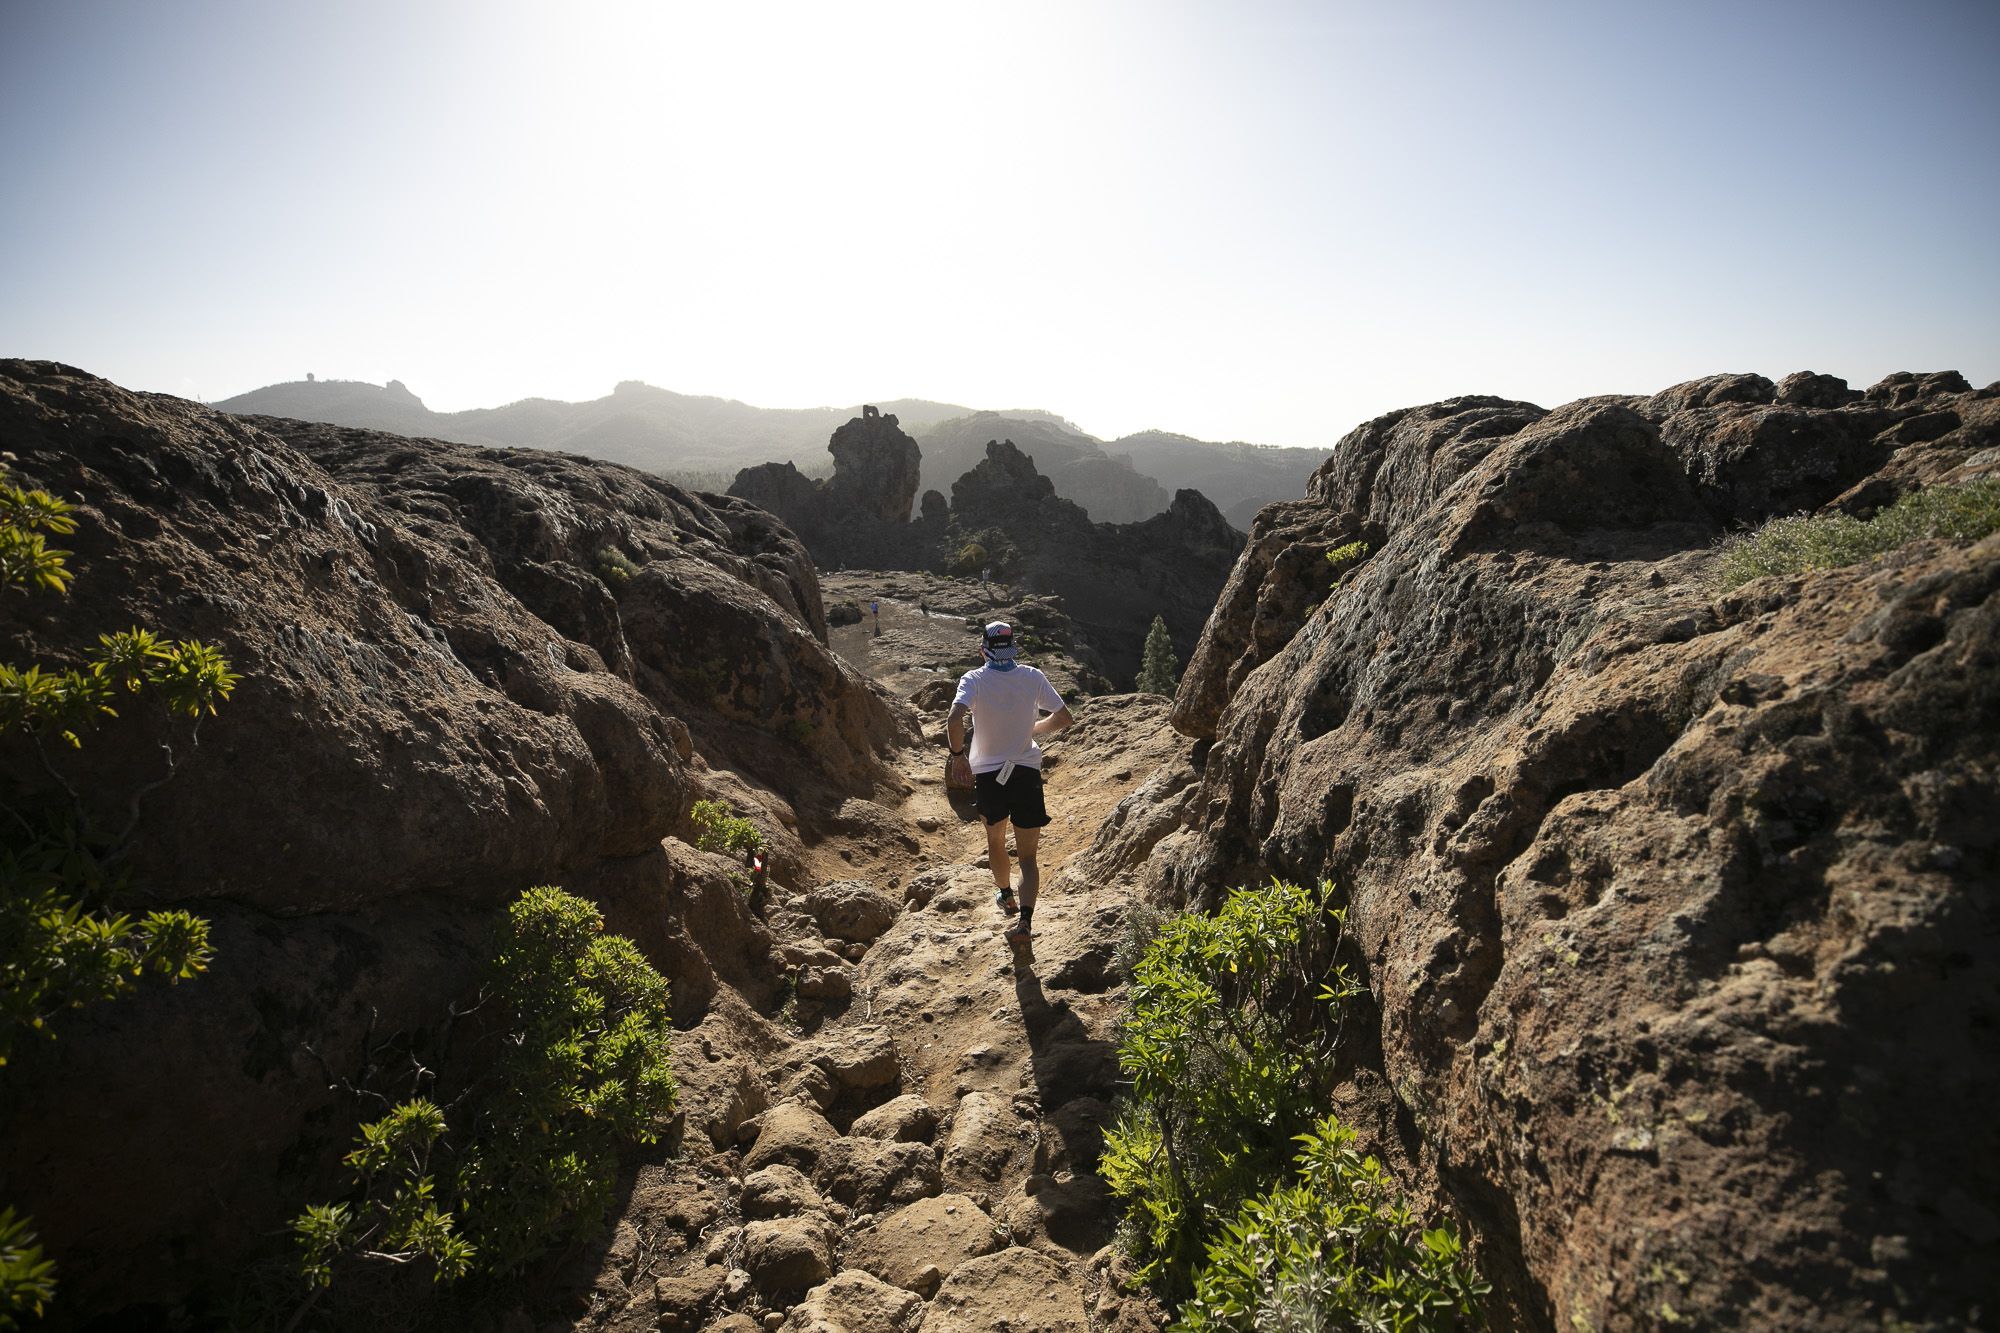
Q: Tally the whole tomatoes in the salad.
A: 0